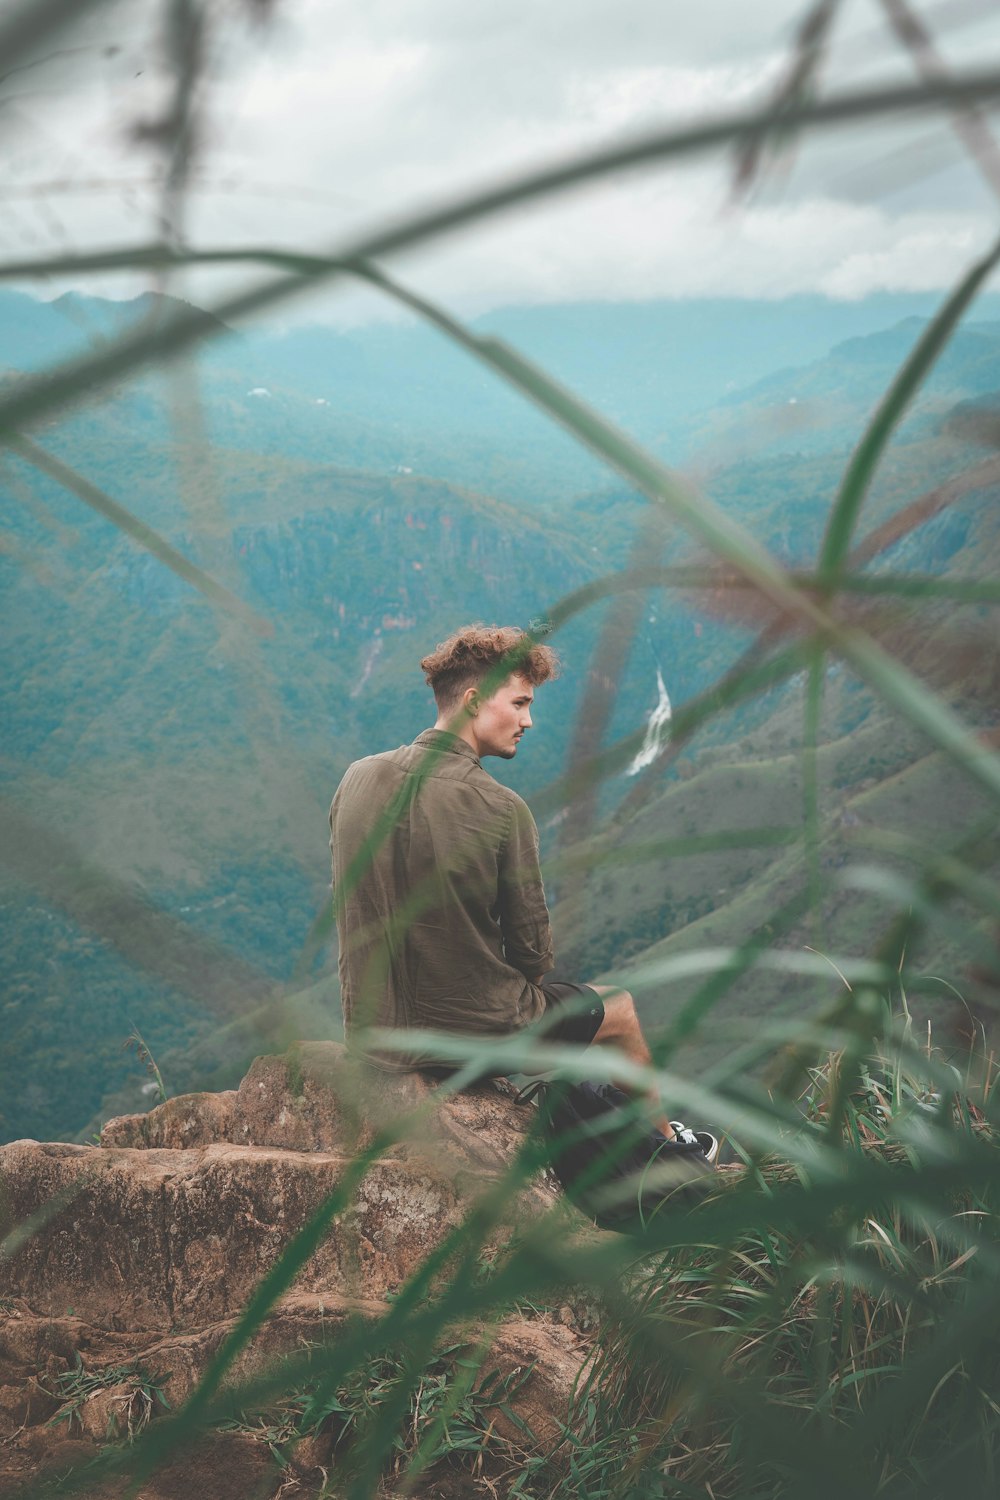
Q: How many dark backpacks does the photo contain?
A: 1